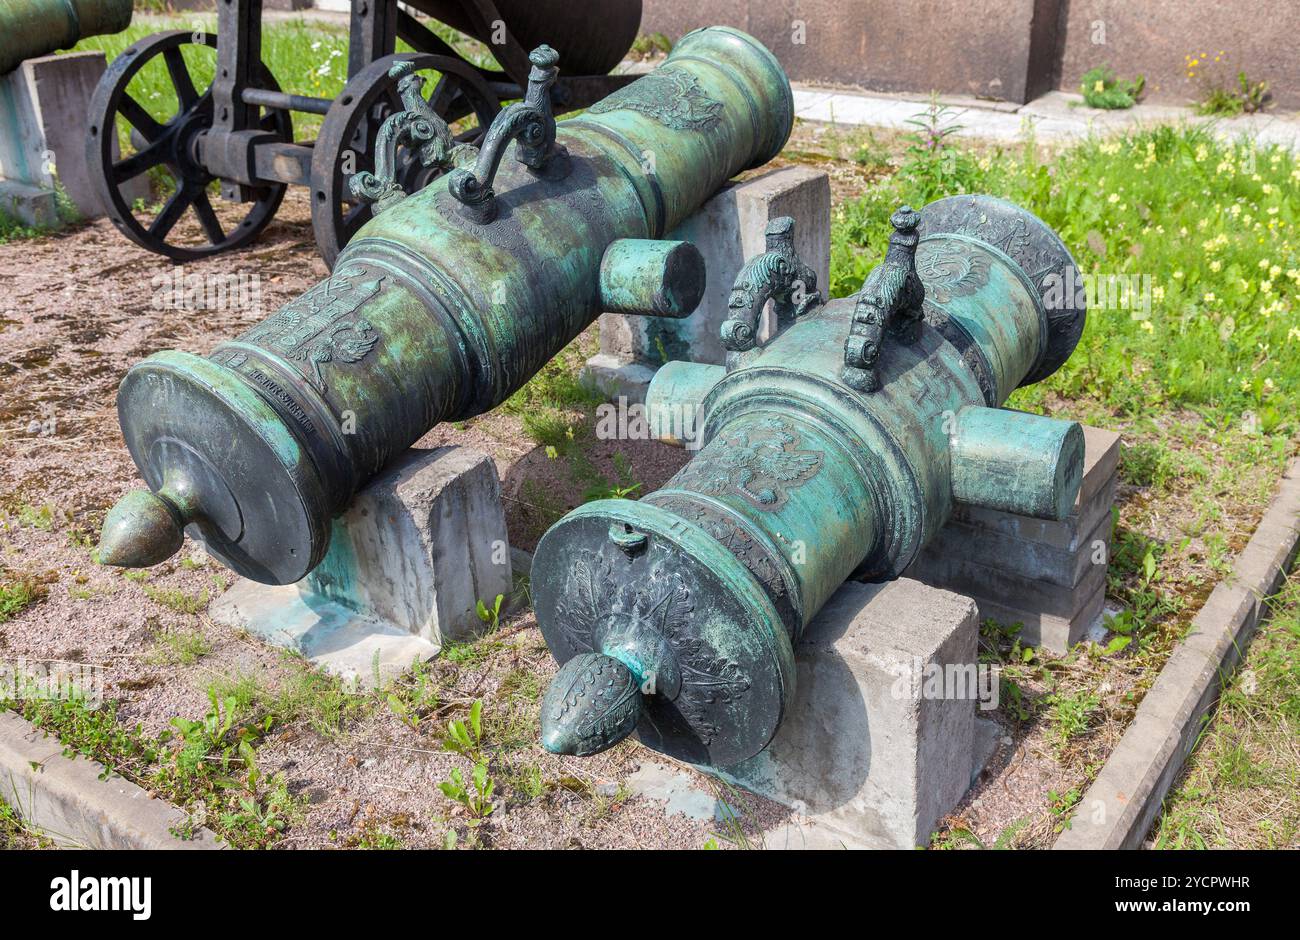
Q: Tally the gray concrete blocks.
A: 5